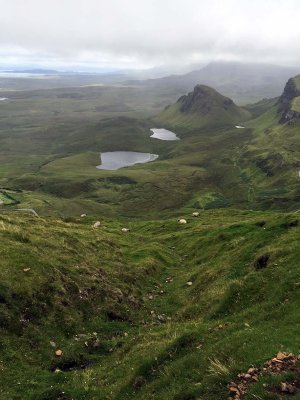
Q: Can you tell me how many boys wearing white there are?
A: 0